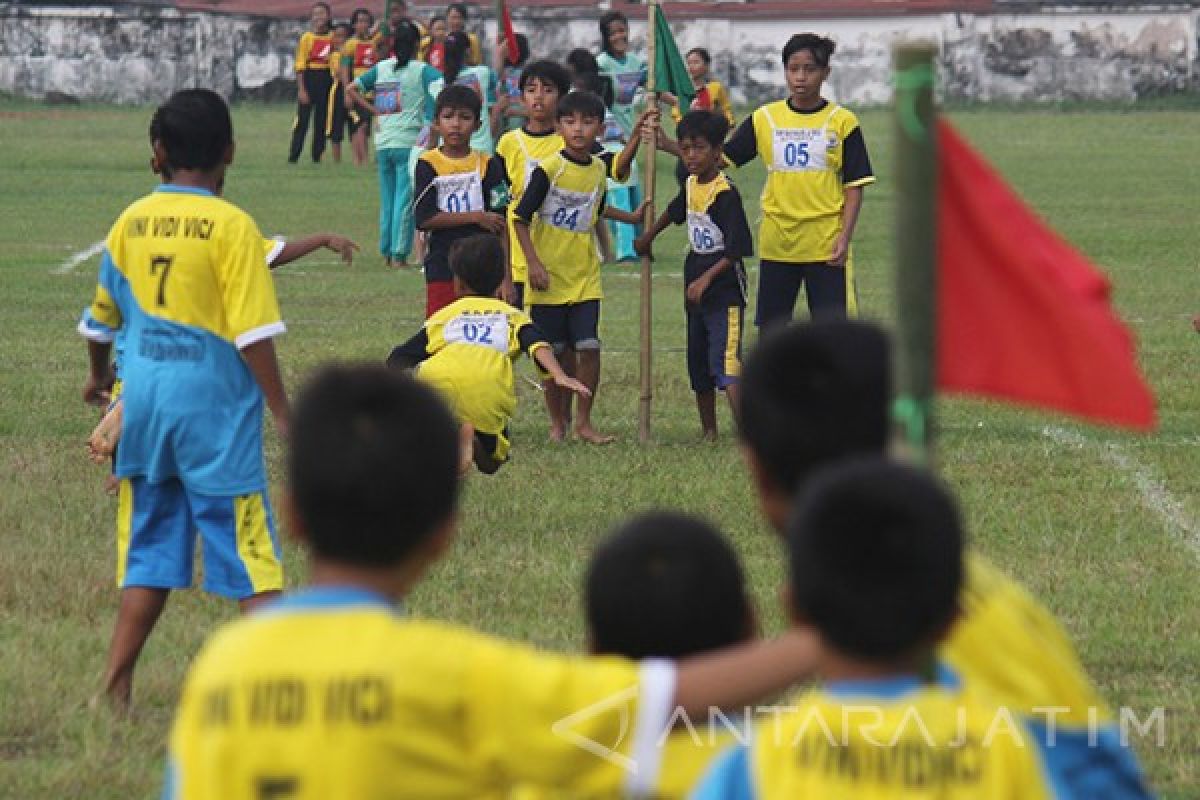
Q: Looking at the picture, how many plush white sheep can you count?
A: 0